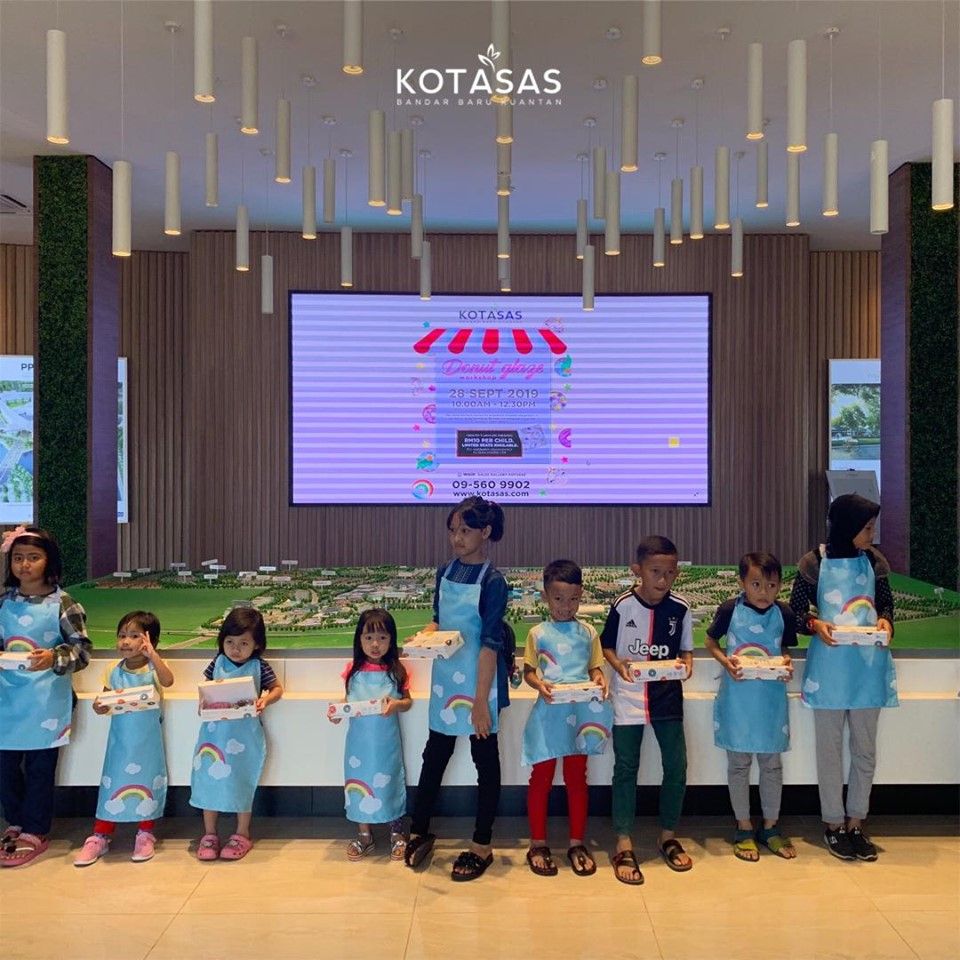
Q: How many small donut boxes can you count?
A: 9